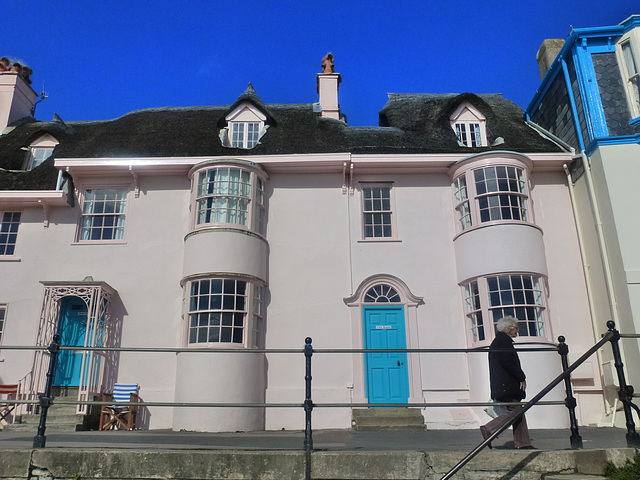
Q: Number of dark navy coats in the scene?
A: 1